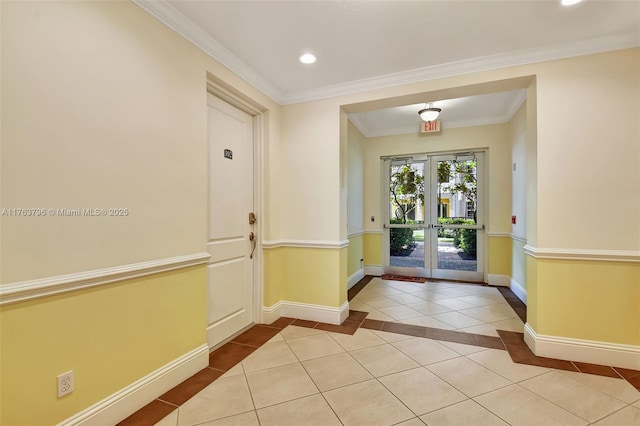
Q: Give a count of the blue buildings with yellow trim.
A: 0